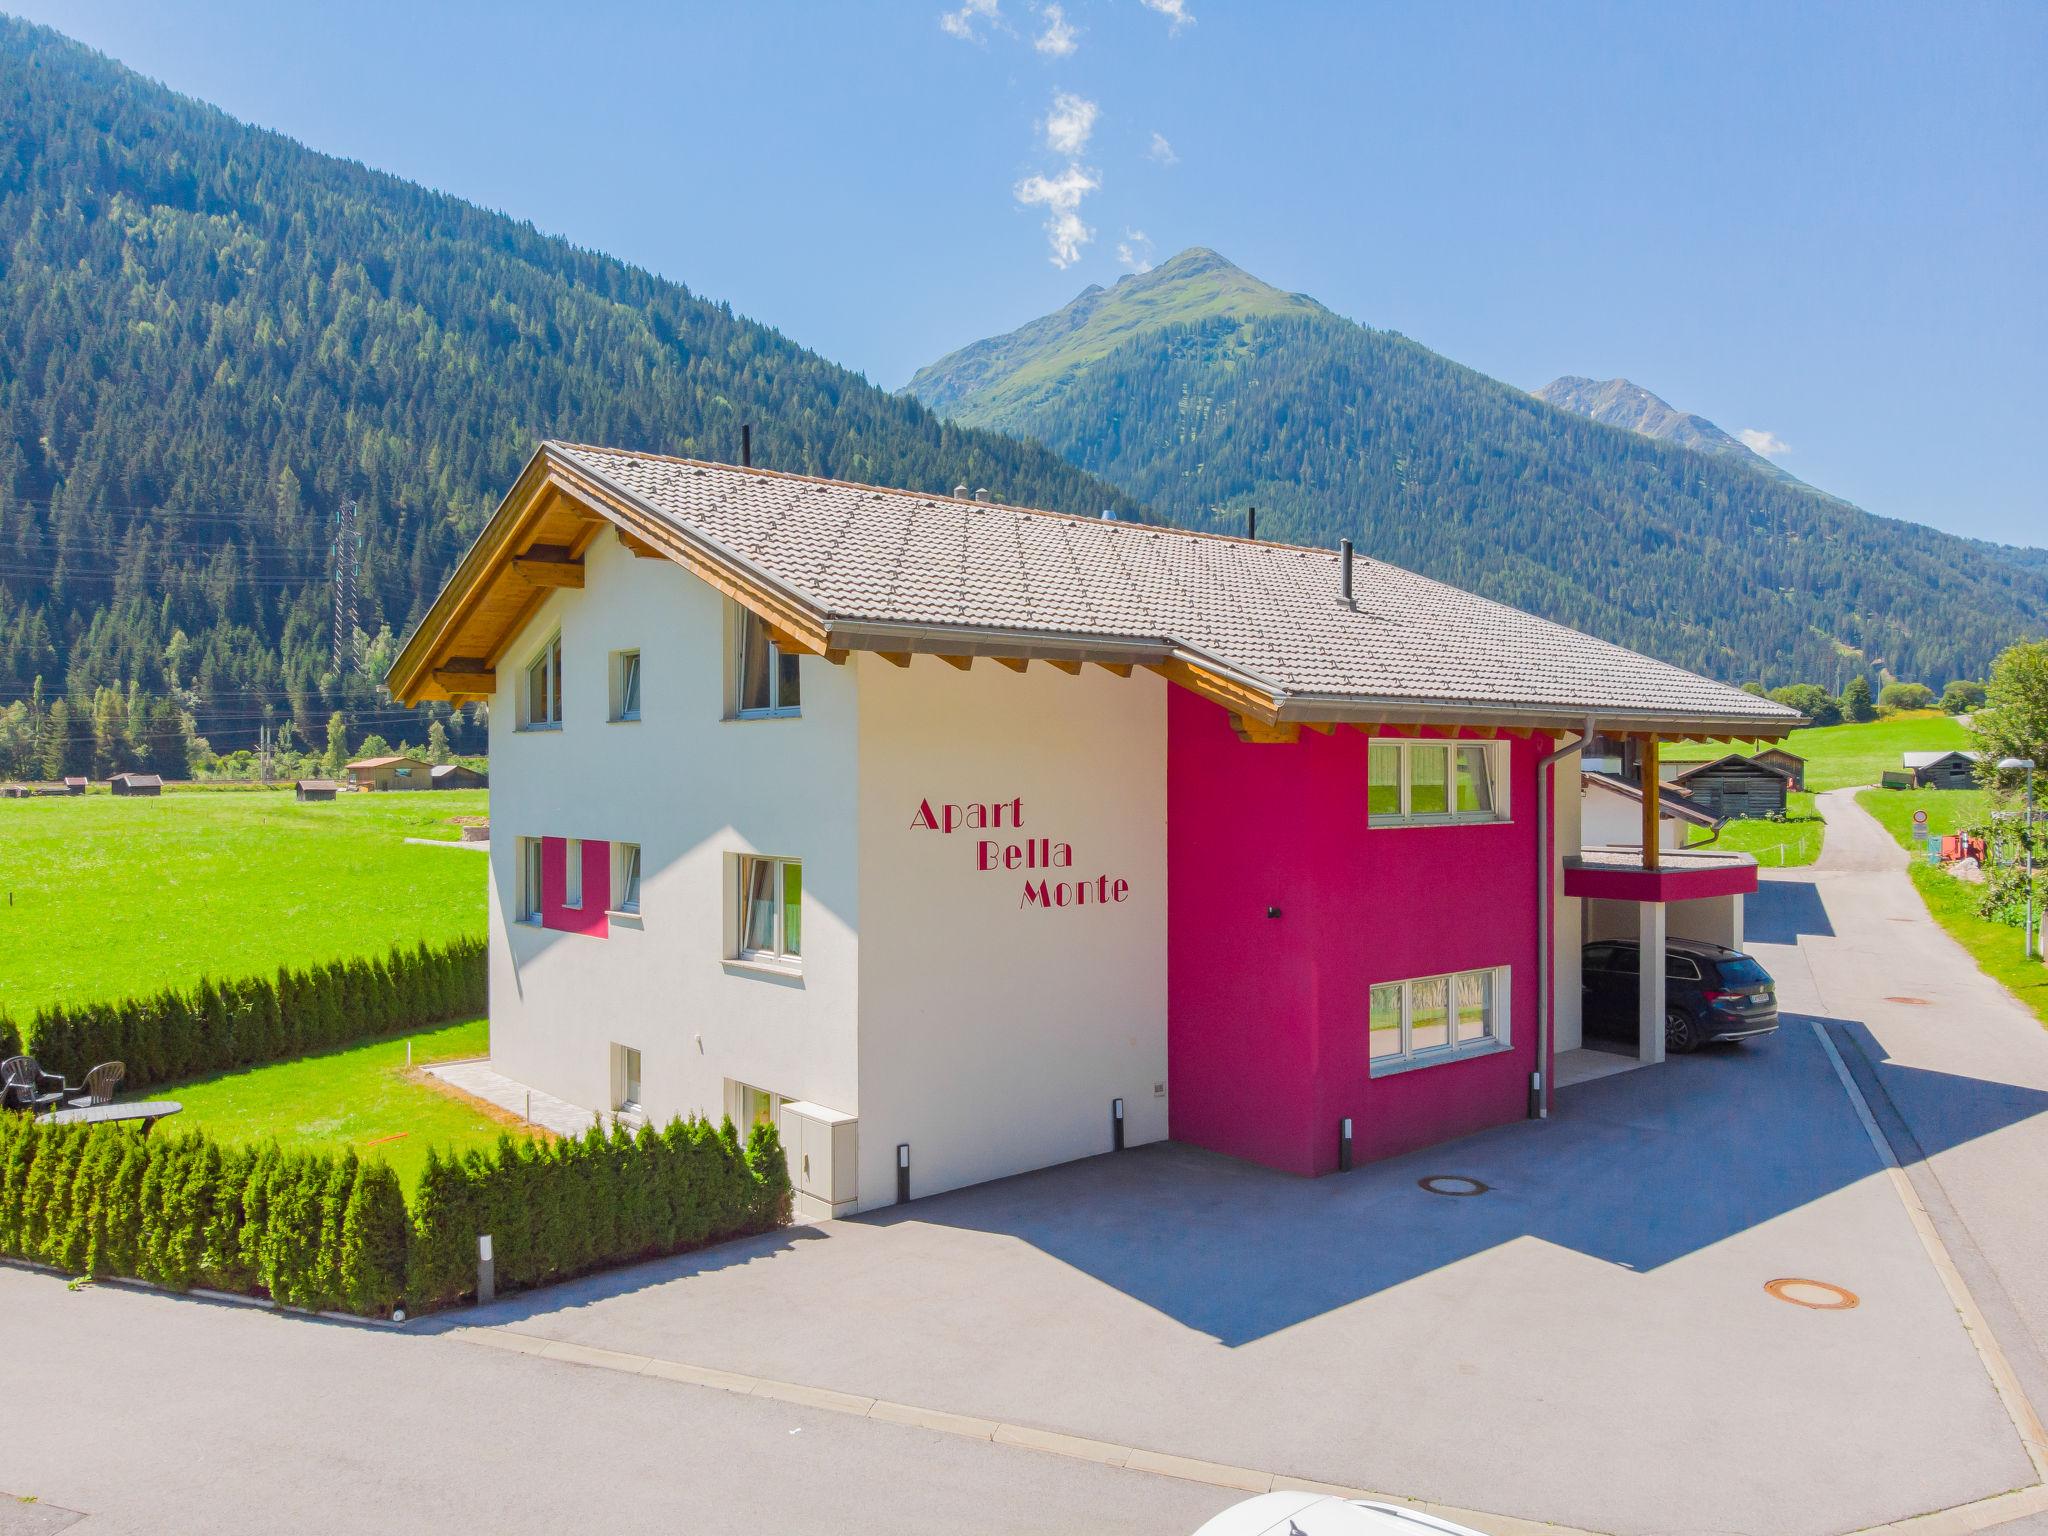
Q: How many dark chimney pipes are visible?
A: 3